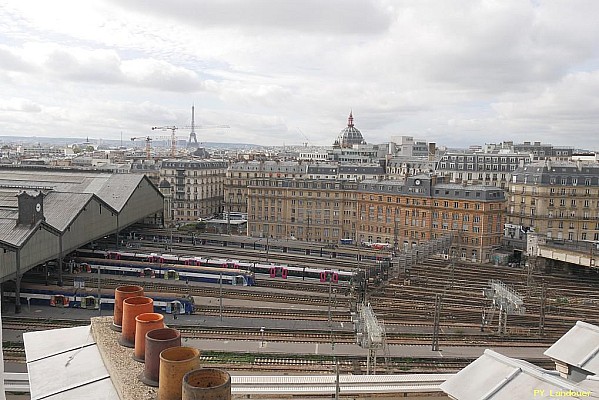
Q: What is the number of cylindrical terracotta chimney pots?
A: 6